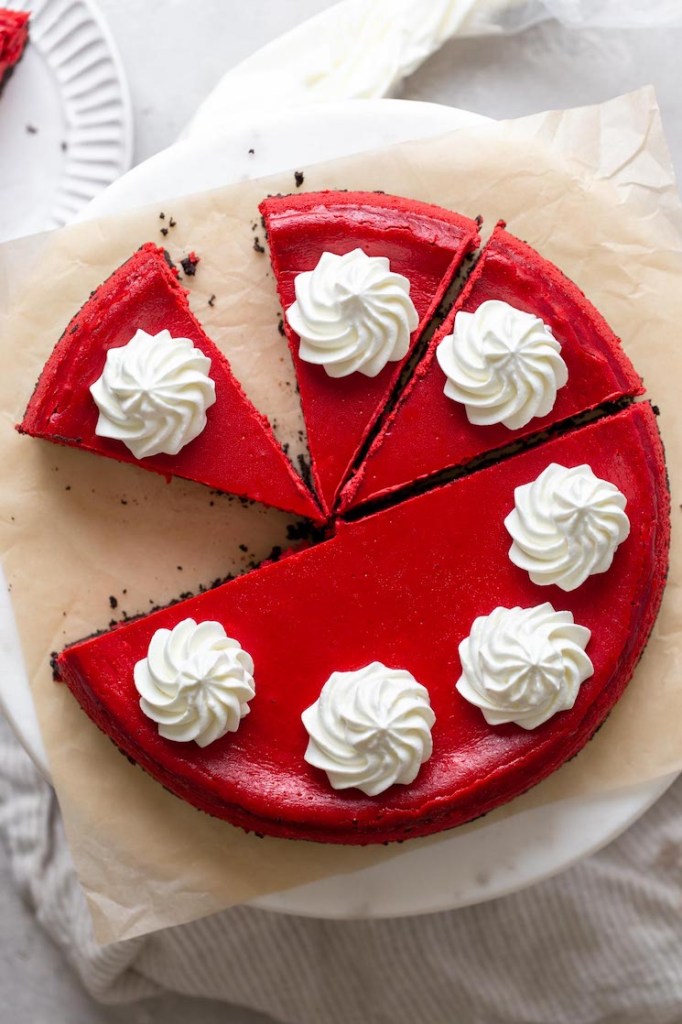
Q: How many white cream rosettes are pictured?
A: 7